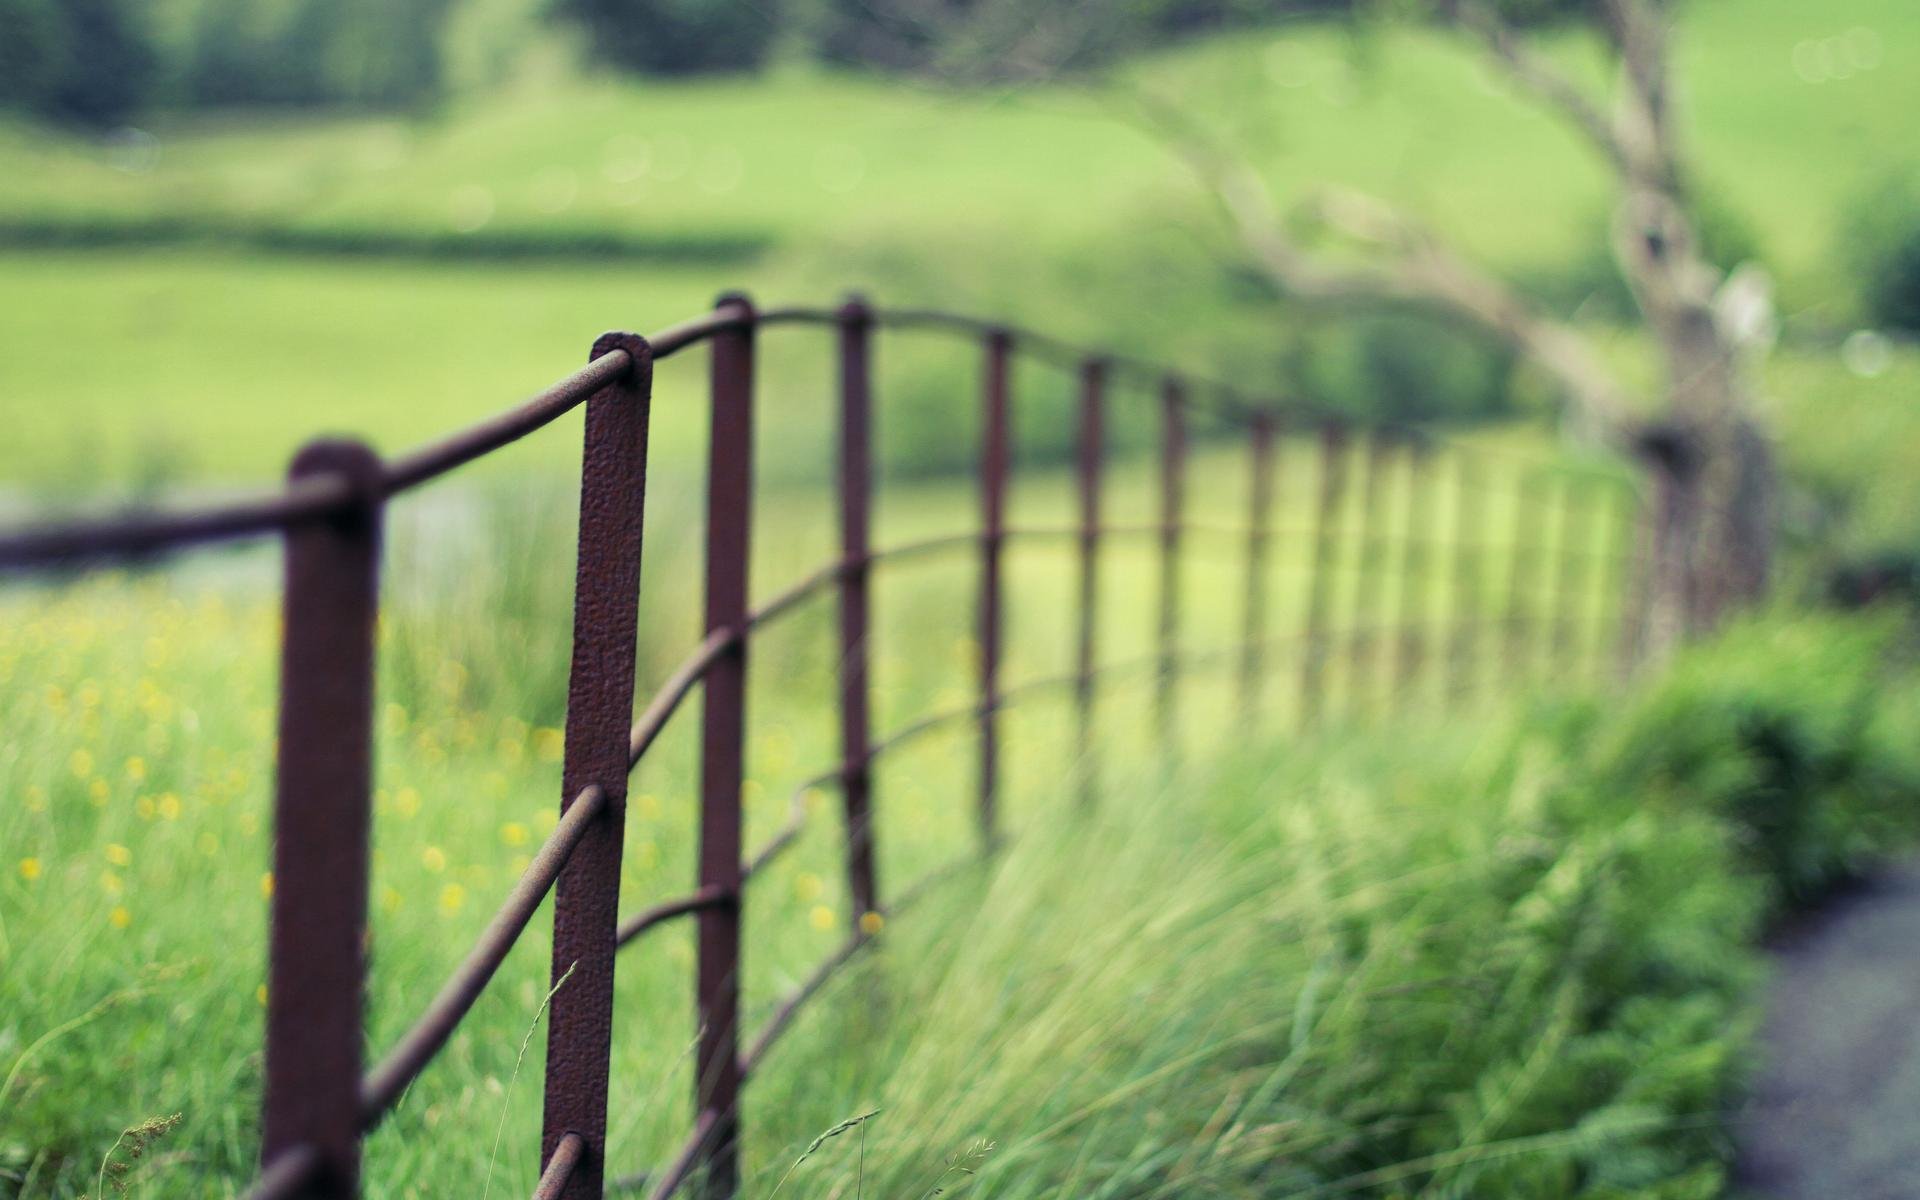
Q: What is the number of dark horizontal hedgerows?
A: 1